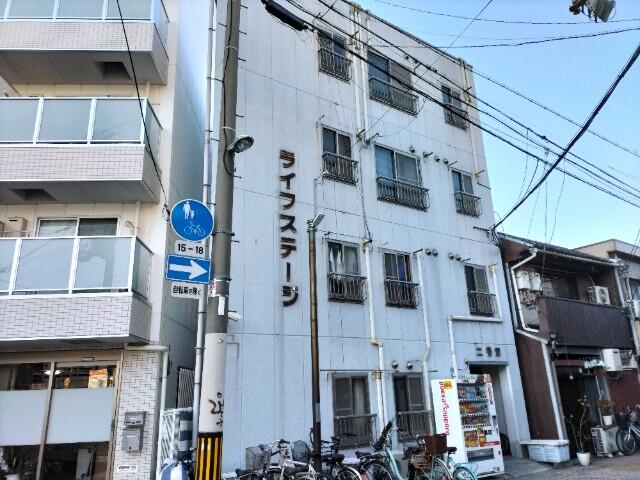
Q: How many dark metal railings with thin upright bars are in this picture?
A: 11